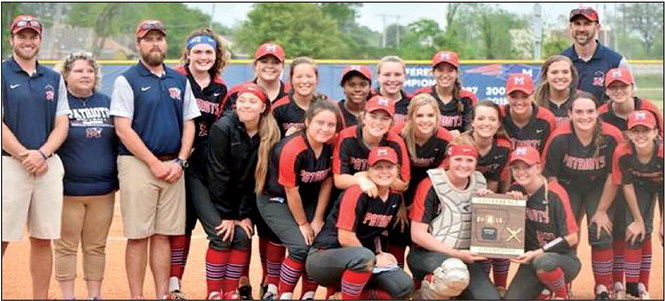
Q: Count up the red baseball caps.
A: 12